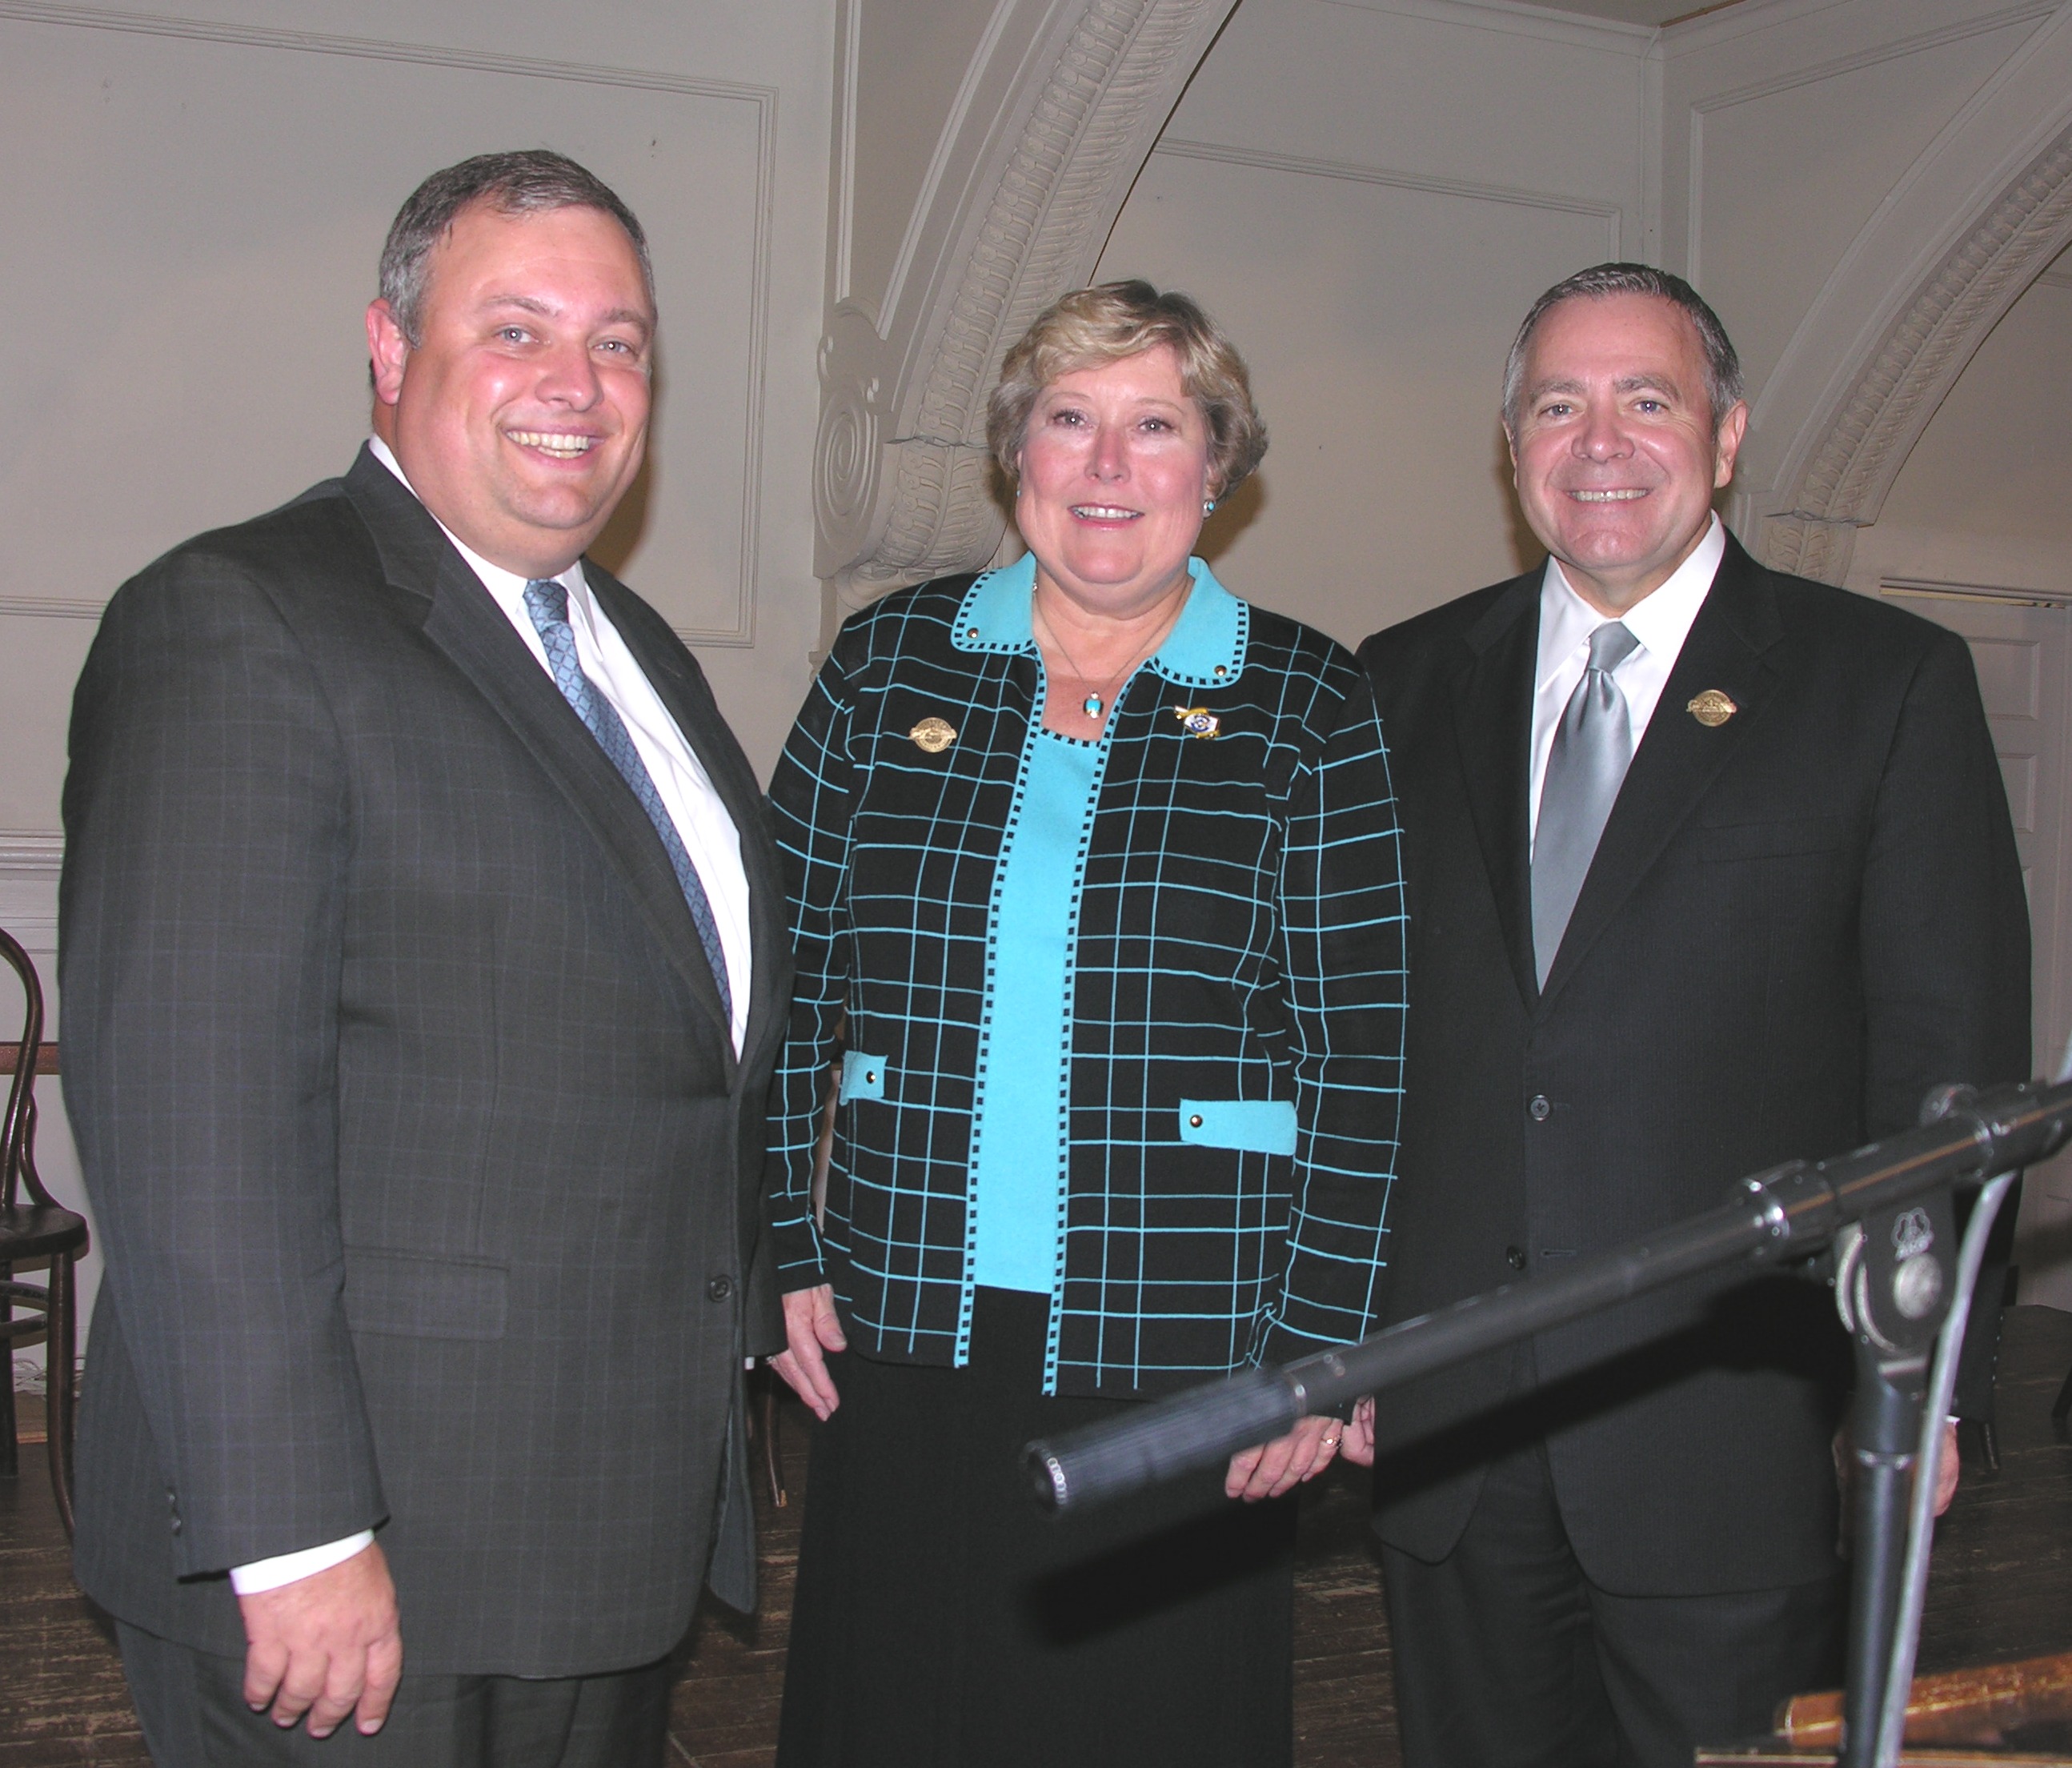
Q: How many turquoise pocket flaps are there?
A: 2